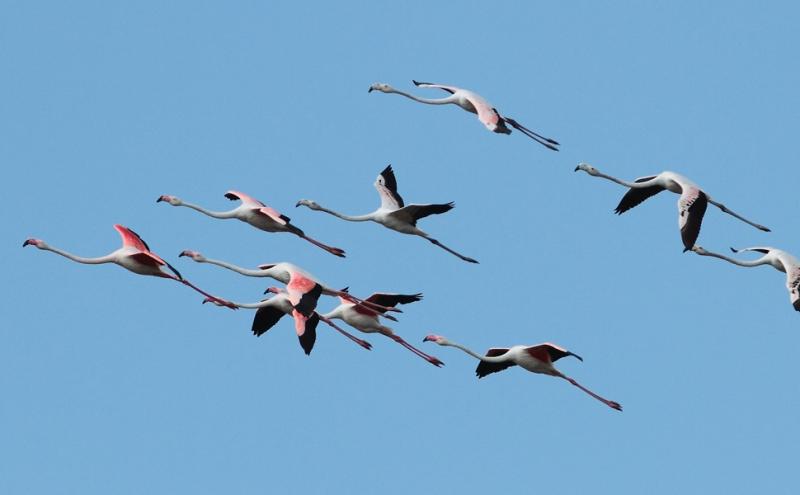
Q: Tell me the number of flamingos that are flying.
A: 10